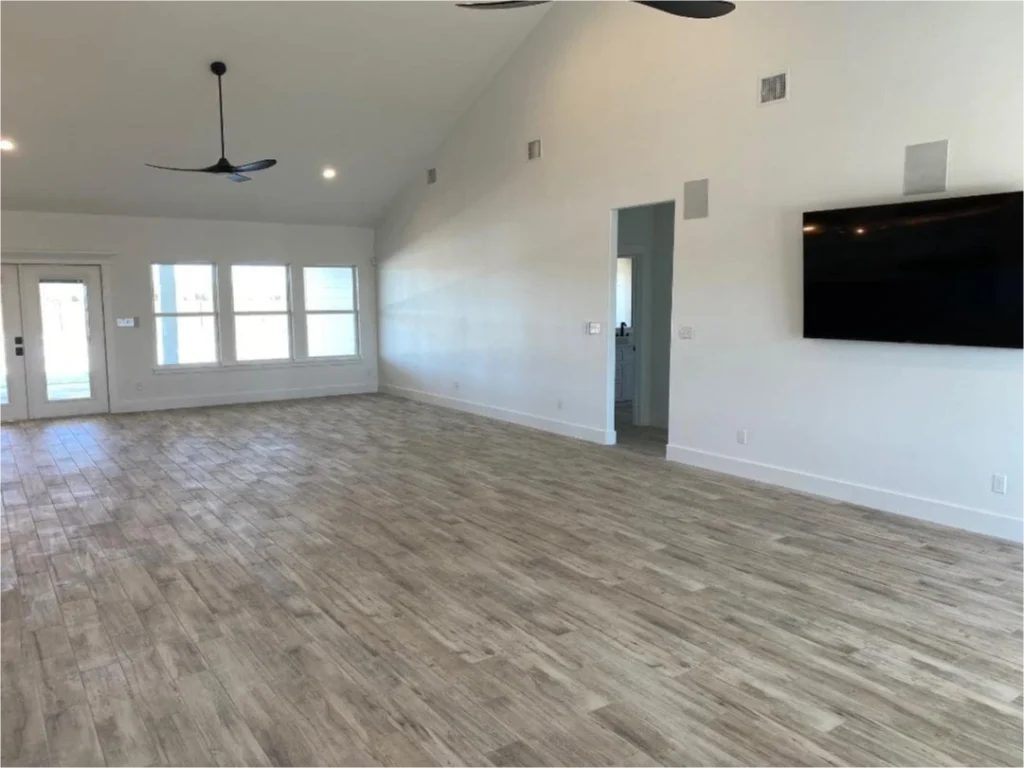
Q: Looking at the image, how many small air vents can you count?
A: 3